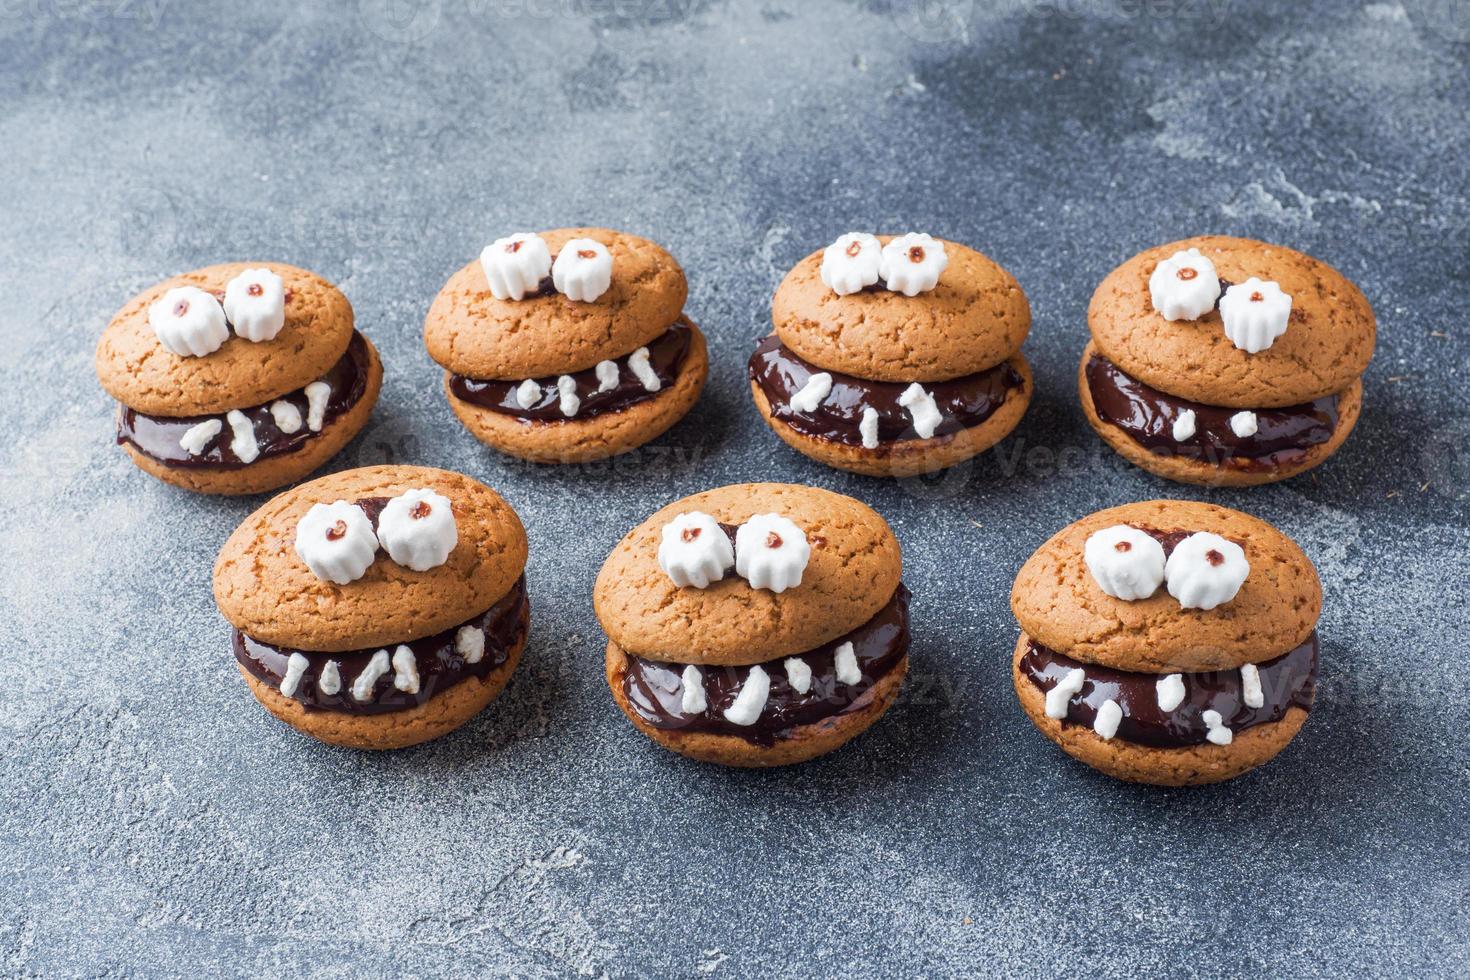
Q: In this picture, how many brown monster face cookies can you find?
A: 7